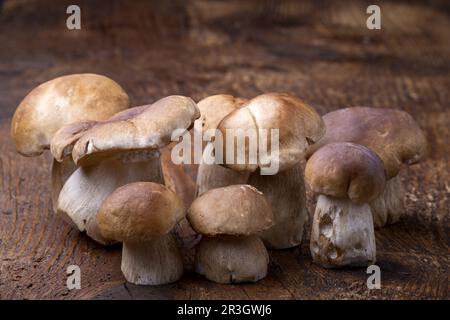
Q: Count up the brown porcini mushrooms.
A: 8